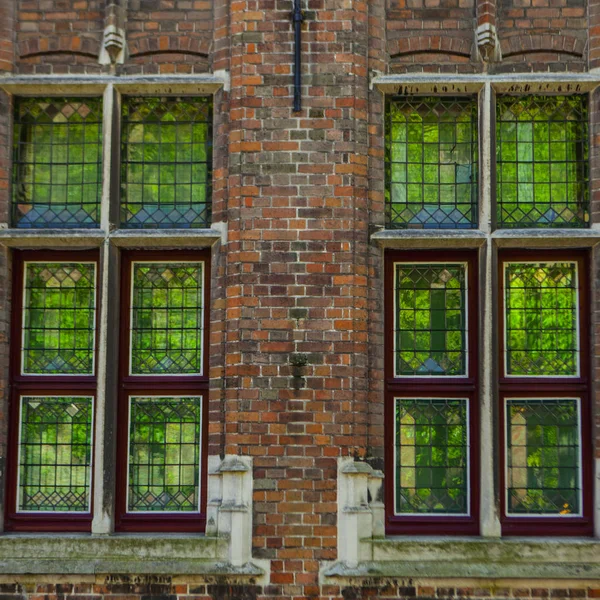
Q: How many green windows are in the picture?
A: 12